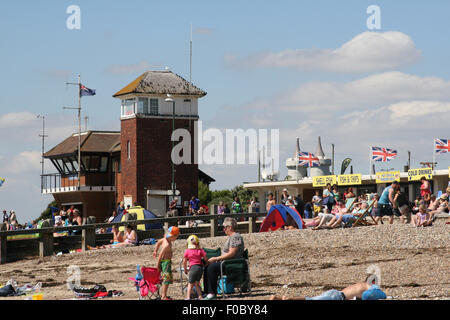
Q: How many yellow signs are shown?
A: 4